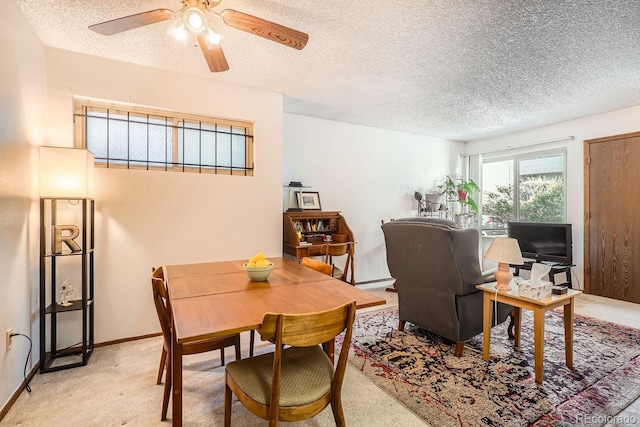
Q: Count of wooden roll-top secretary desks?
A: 1